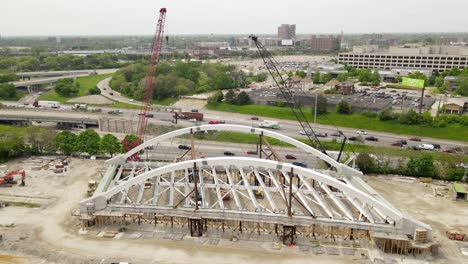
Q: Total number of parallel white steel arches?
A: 2